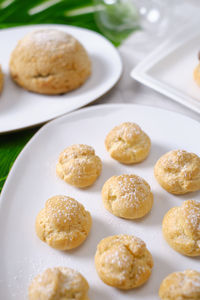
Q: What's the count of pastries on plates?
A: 12